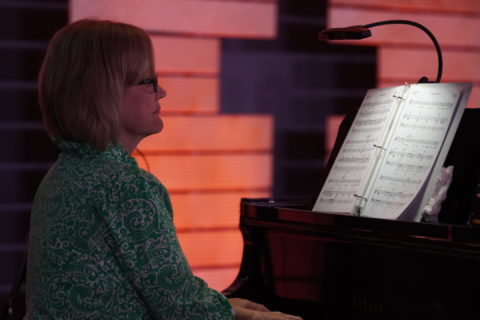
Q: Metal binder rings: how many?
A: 3